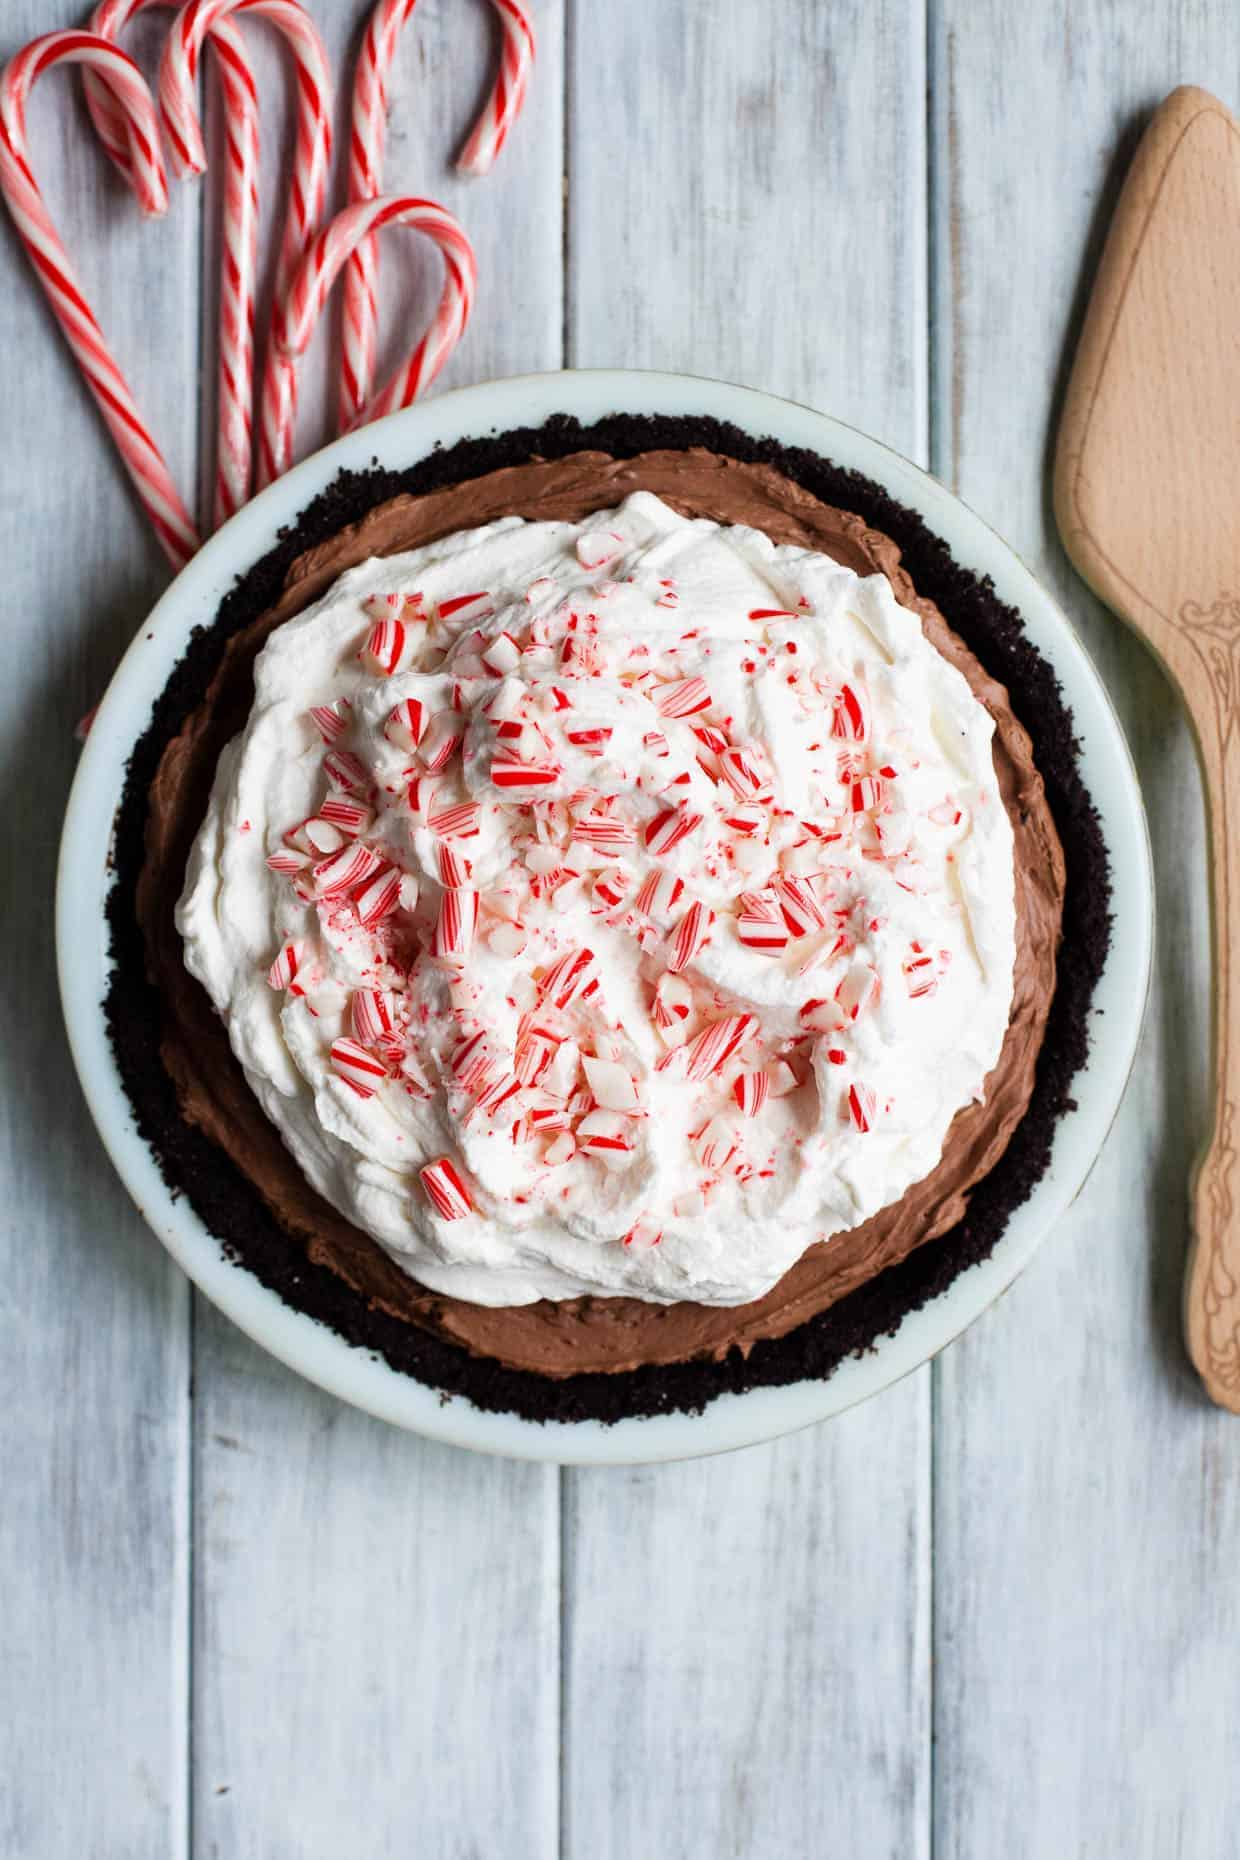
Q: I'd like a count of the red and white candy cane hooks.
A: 5